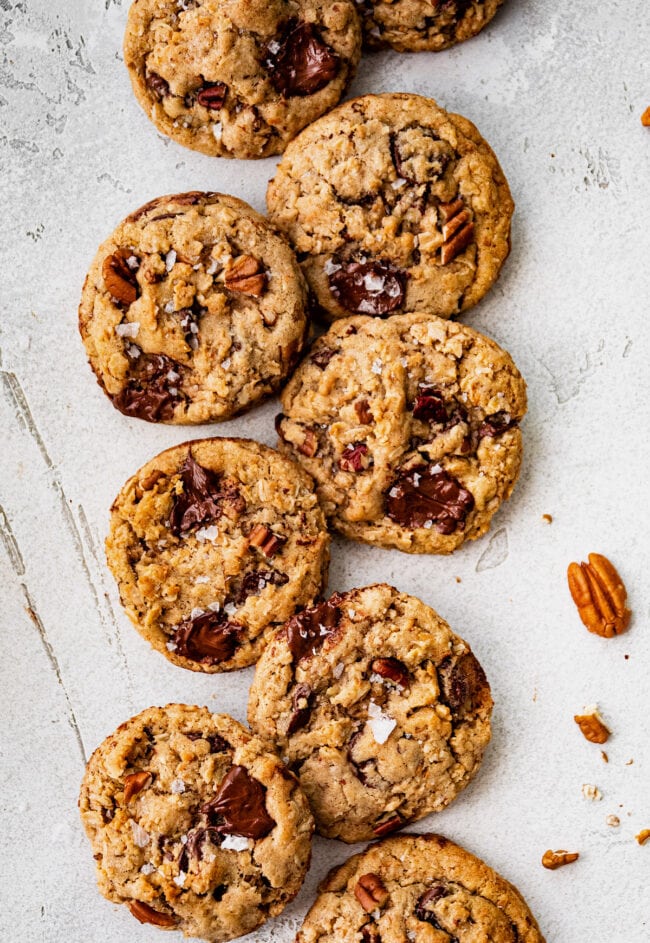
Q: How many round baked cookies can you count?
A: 9